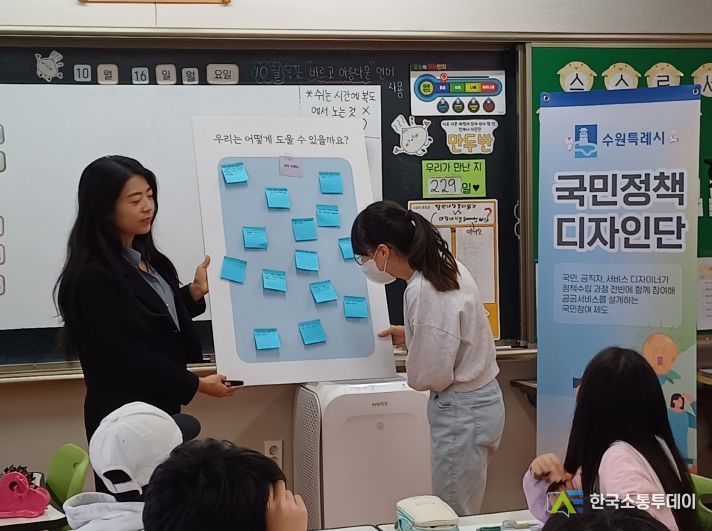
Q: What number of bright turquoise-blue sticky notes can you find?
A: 14